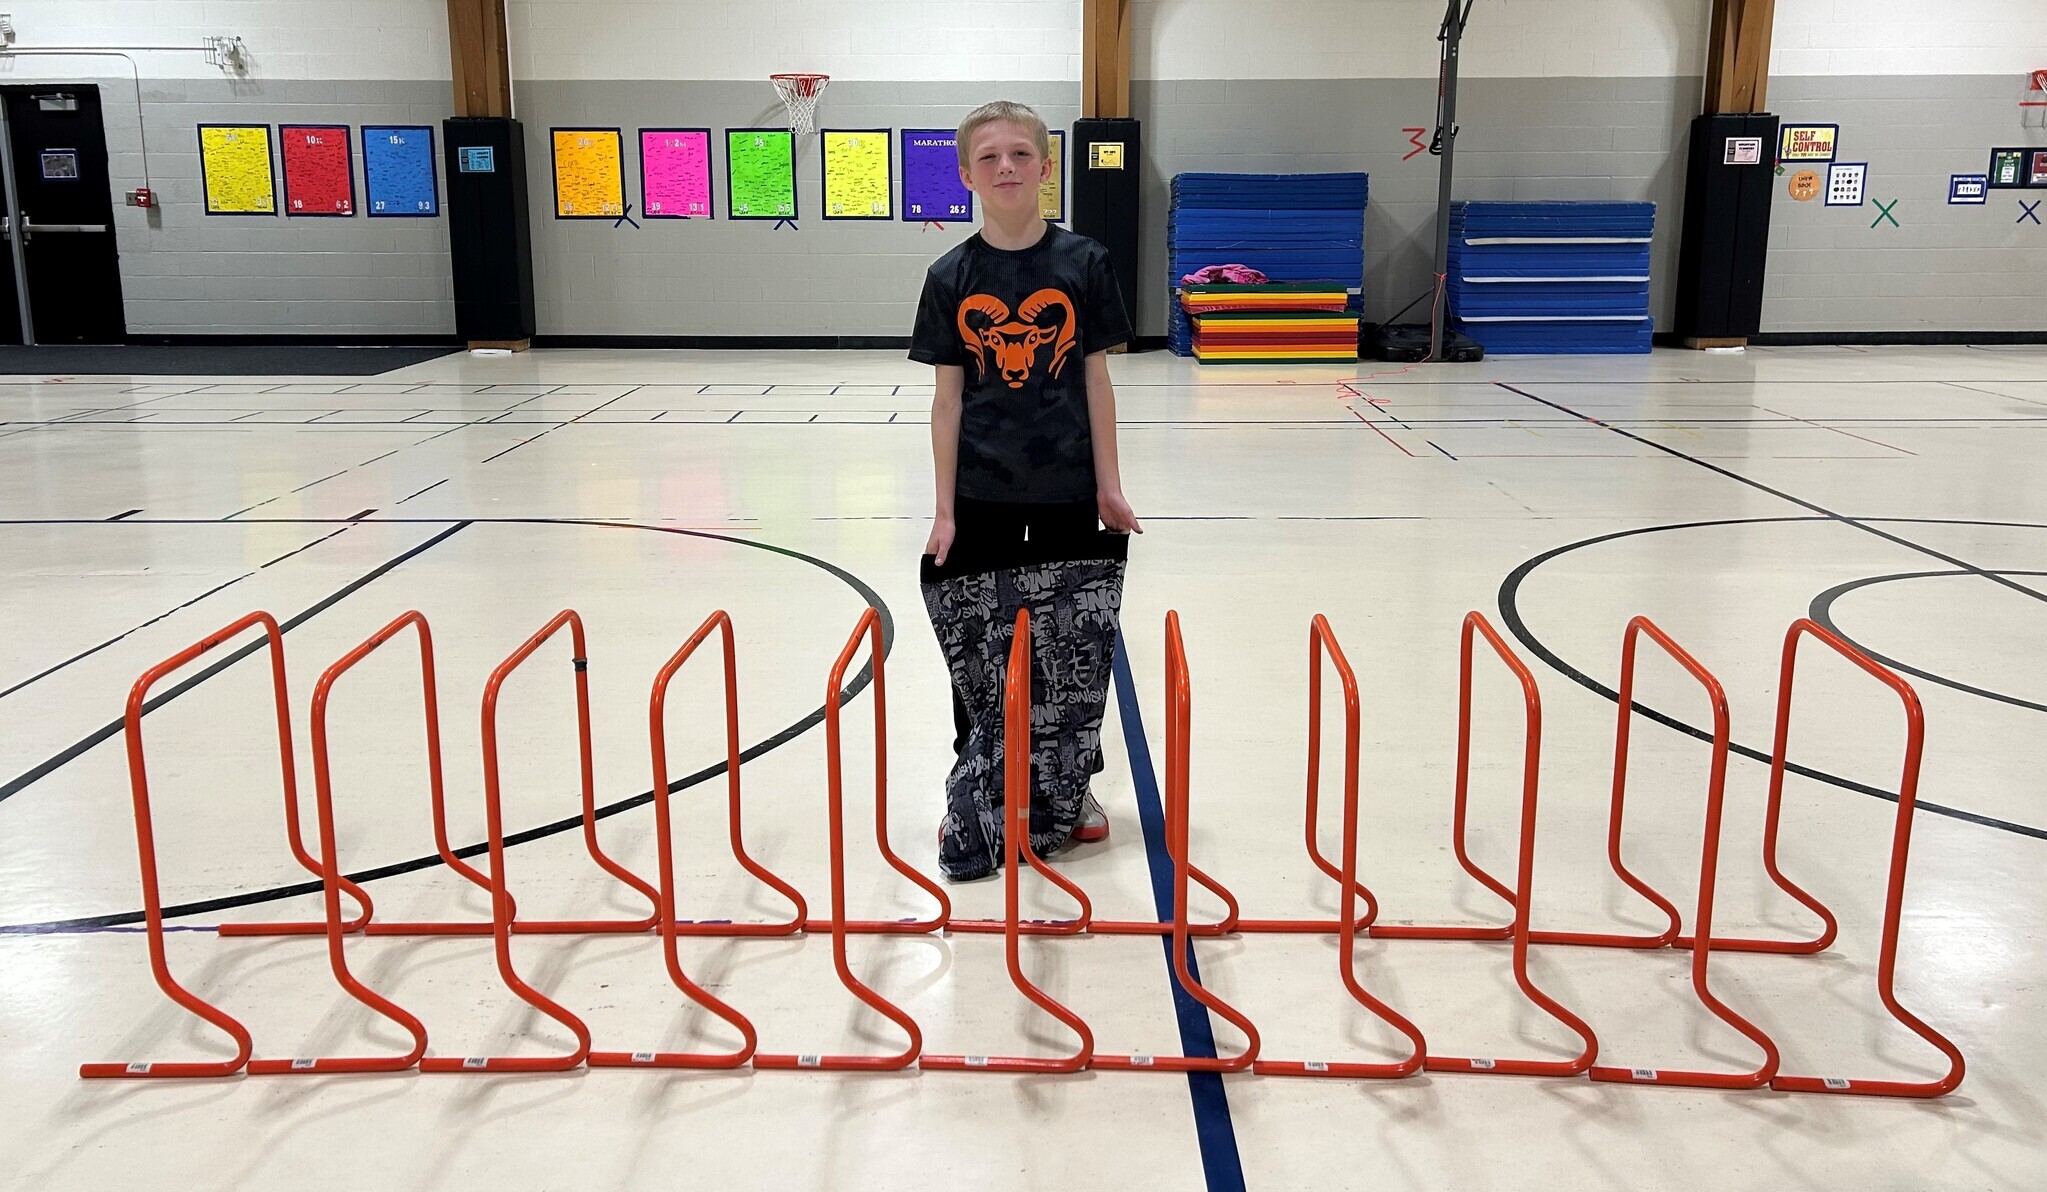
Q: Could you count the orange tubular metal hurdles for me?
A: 11